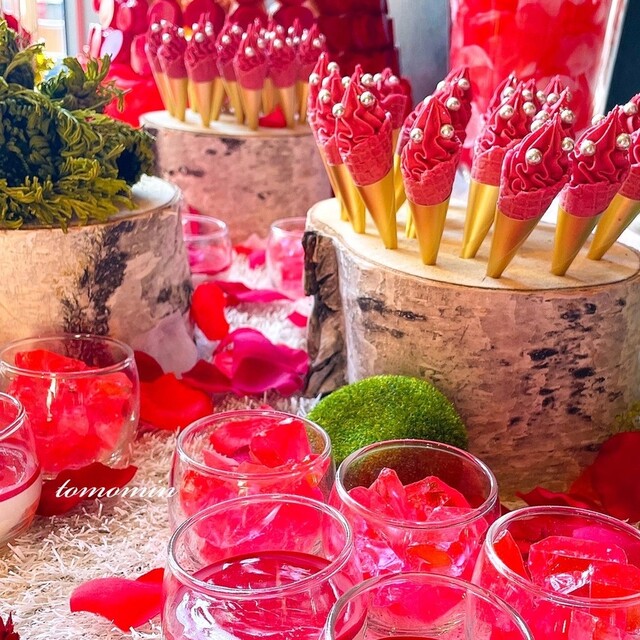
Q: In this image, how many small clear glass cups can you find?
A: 9